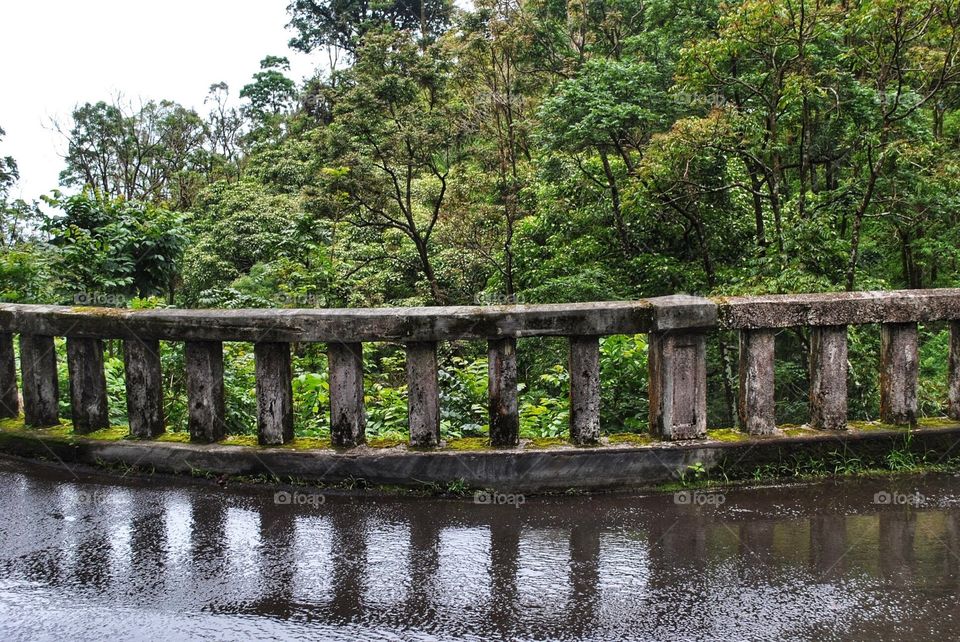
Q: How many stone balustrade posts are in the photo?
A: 15